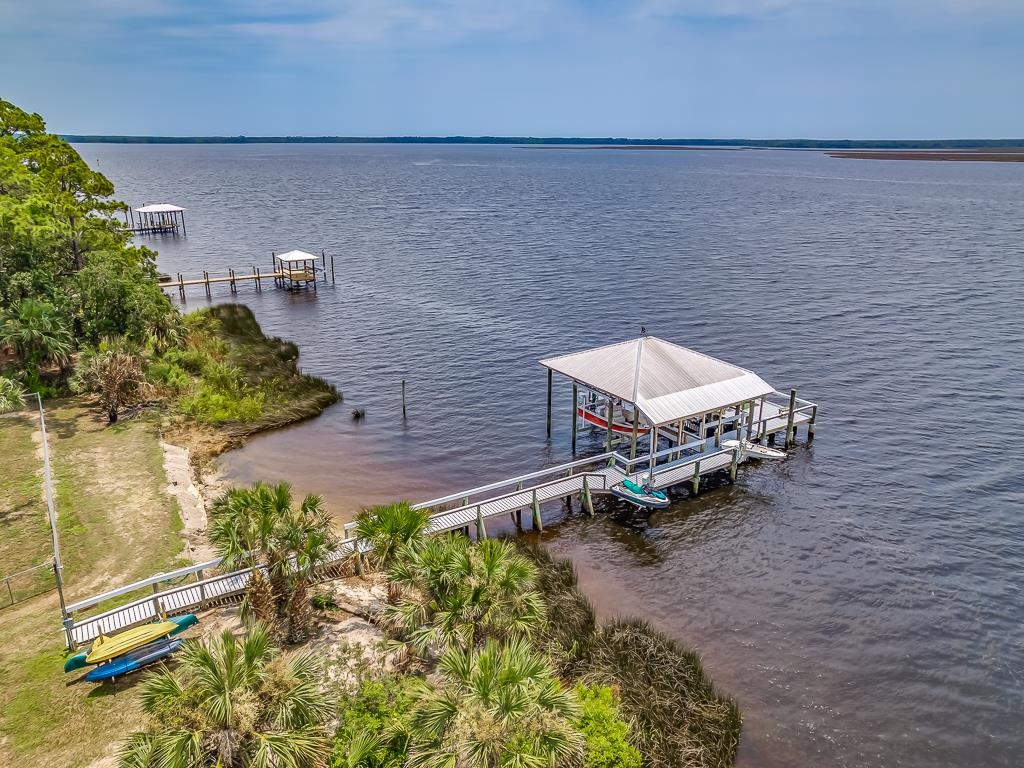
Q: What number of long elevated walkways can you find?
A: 2